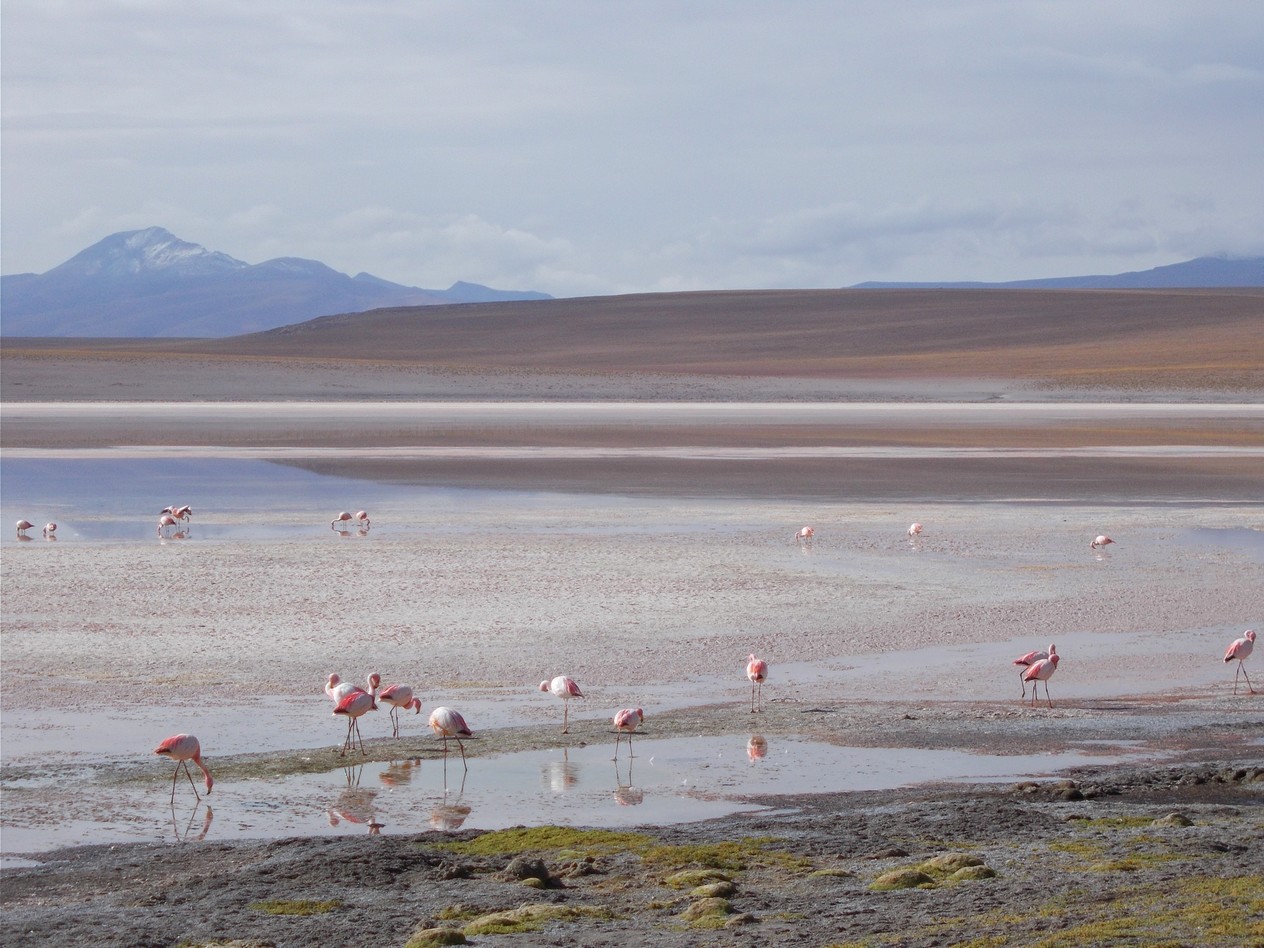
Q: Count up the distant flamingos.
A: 9